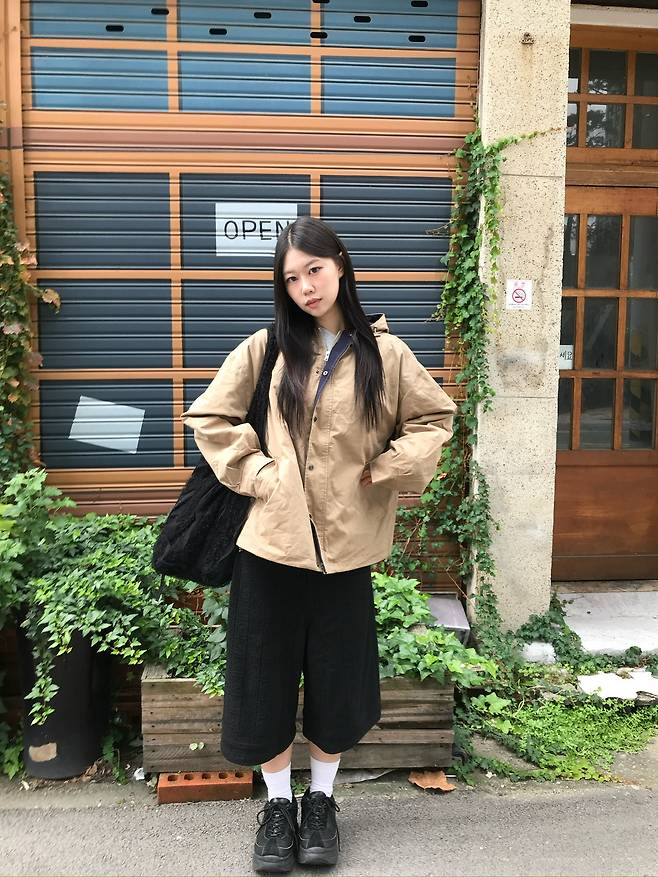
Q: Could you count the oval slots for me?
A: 9